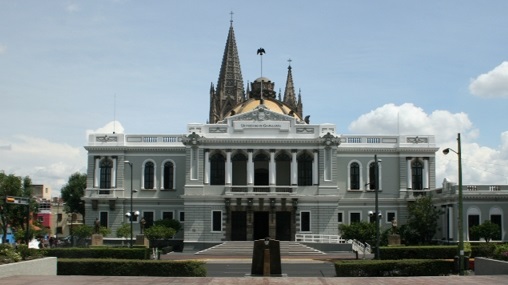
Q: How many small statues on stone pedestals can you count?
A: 3